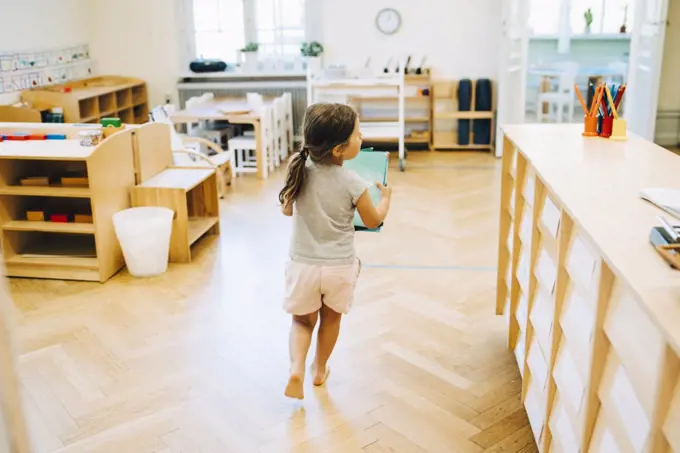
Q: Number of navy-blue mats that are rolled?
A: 2